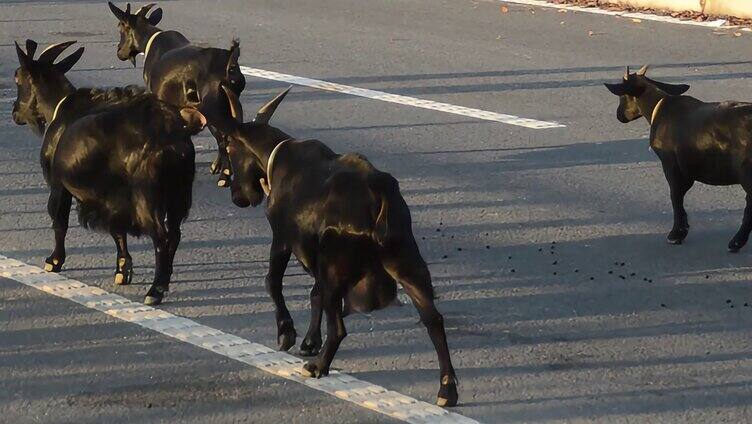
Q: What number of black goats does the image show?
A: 4